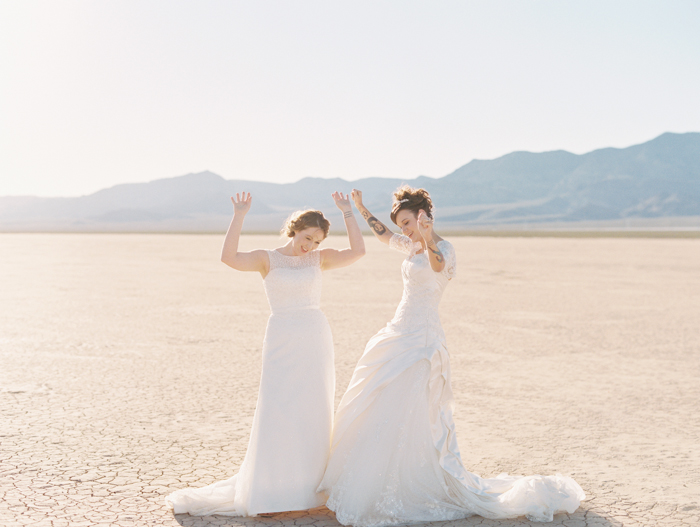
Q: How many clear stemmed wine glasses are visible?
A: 0